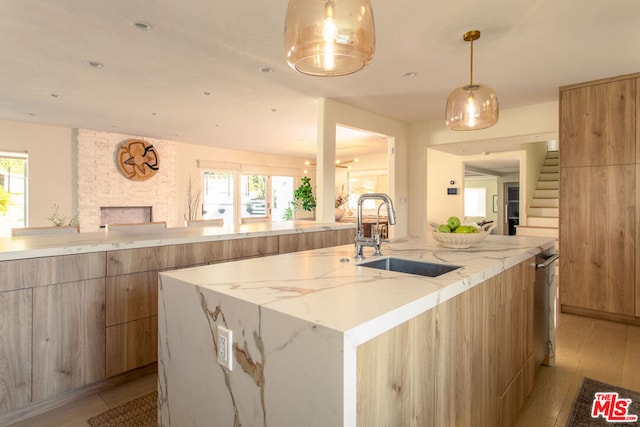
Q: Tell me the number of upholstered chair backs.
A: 4